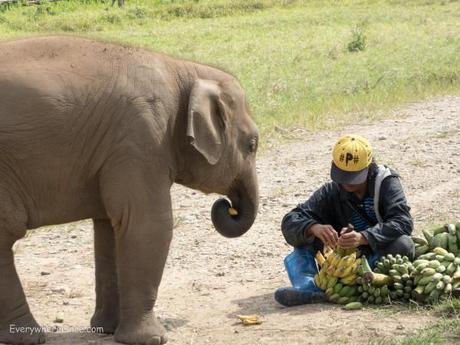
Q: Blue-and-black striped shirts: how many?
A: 1